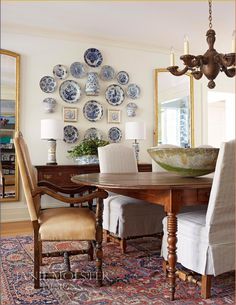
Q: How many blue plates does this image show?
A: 13